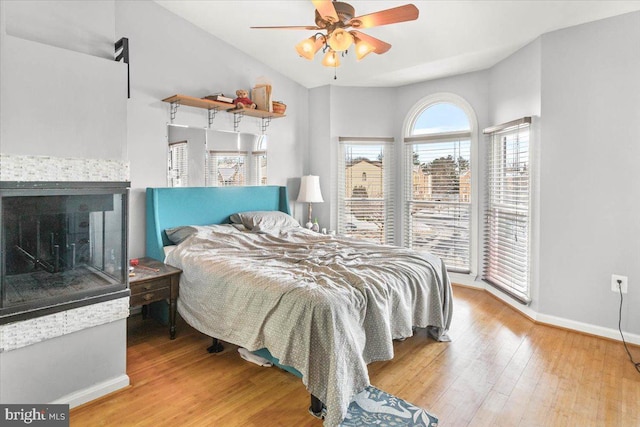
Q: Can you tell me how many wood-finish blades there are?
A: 5